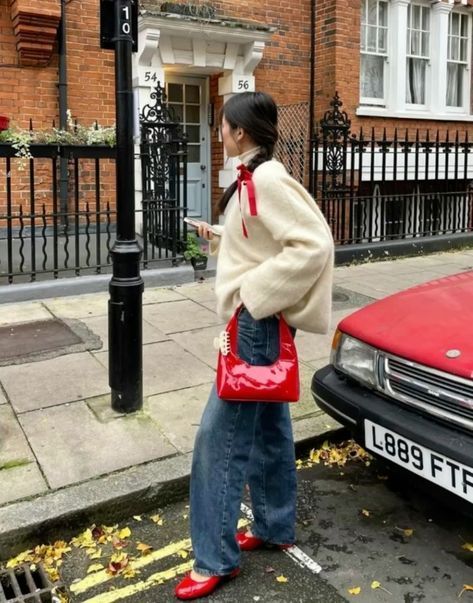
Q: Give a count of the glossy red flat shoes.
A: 2